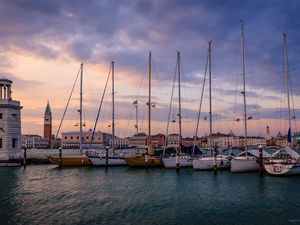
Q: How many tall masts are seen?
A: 7